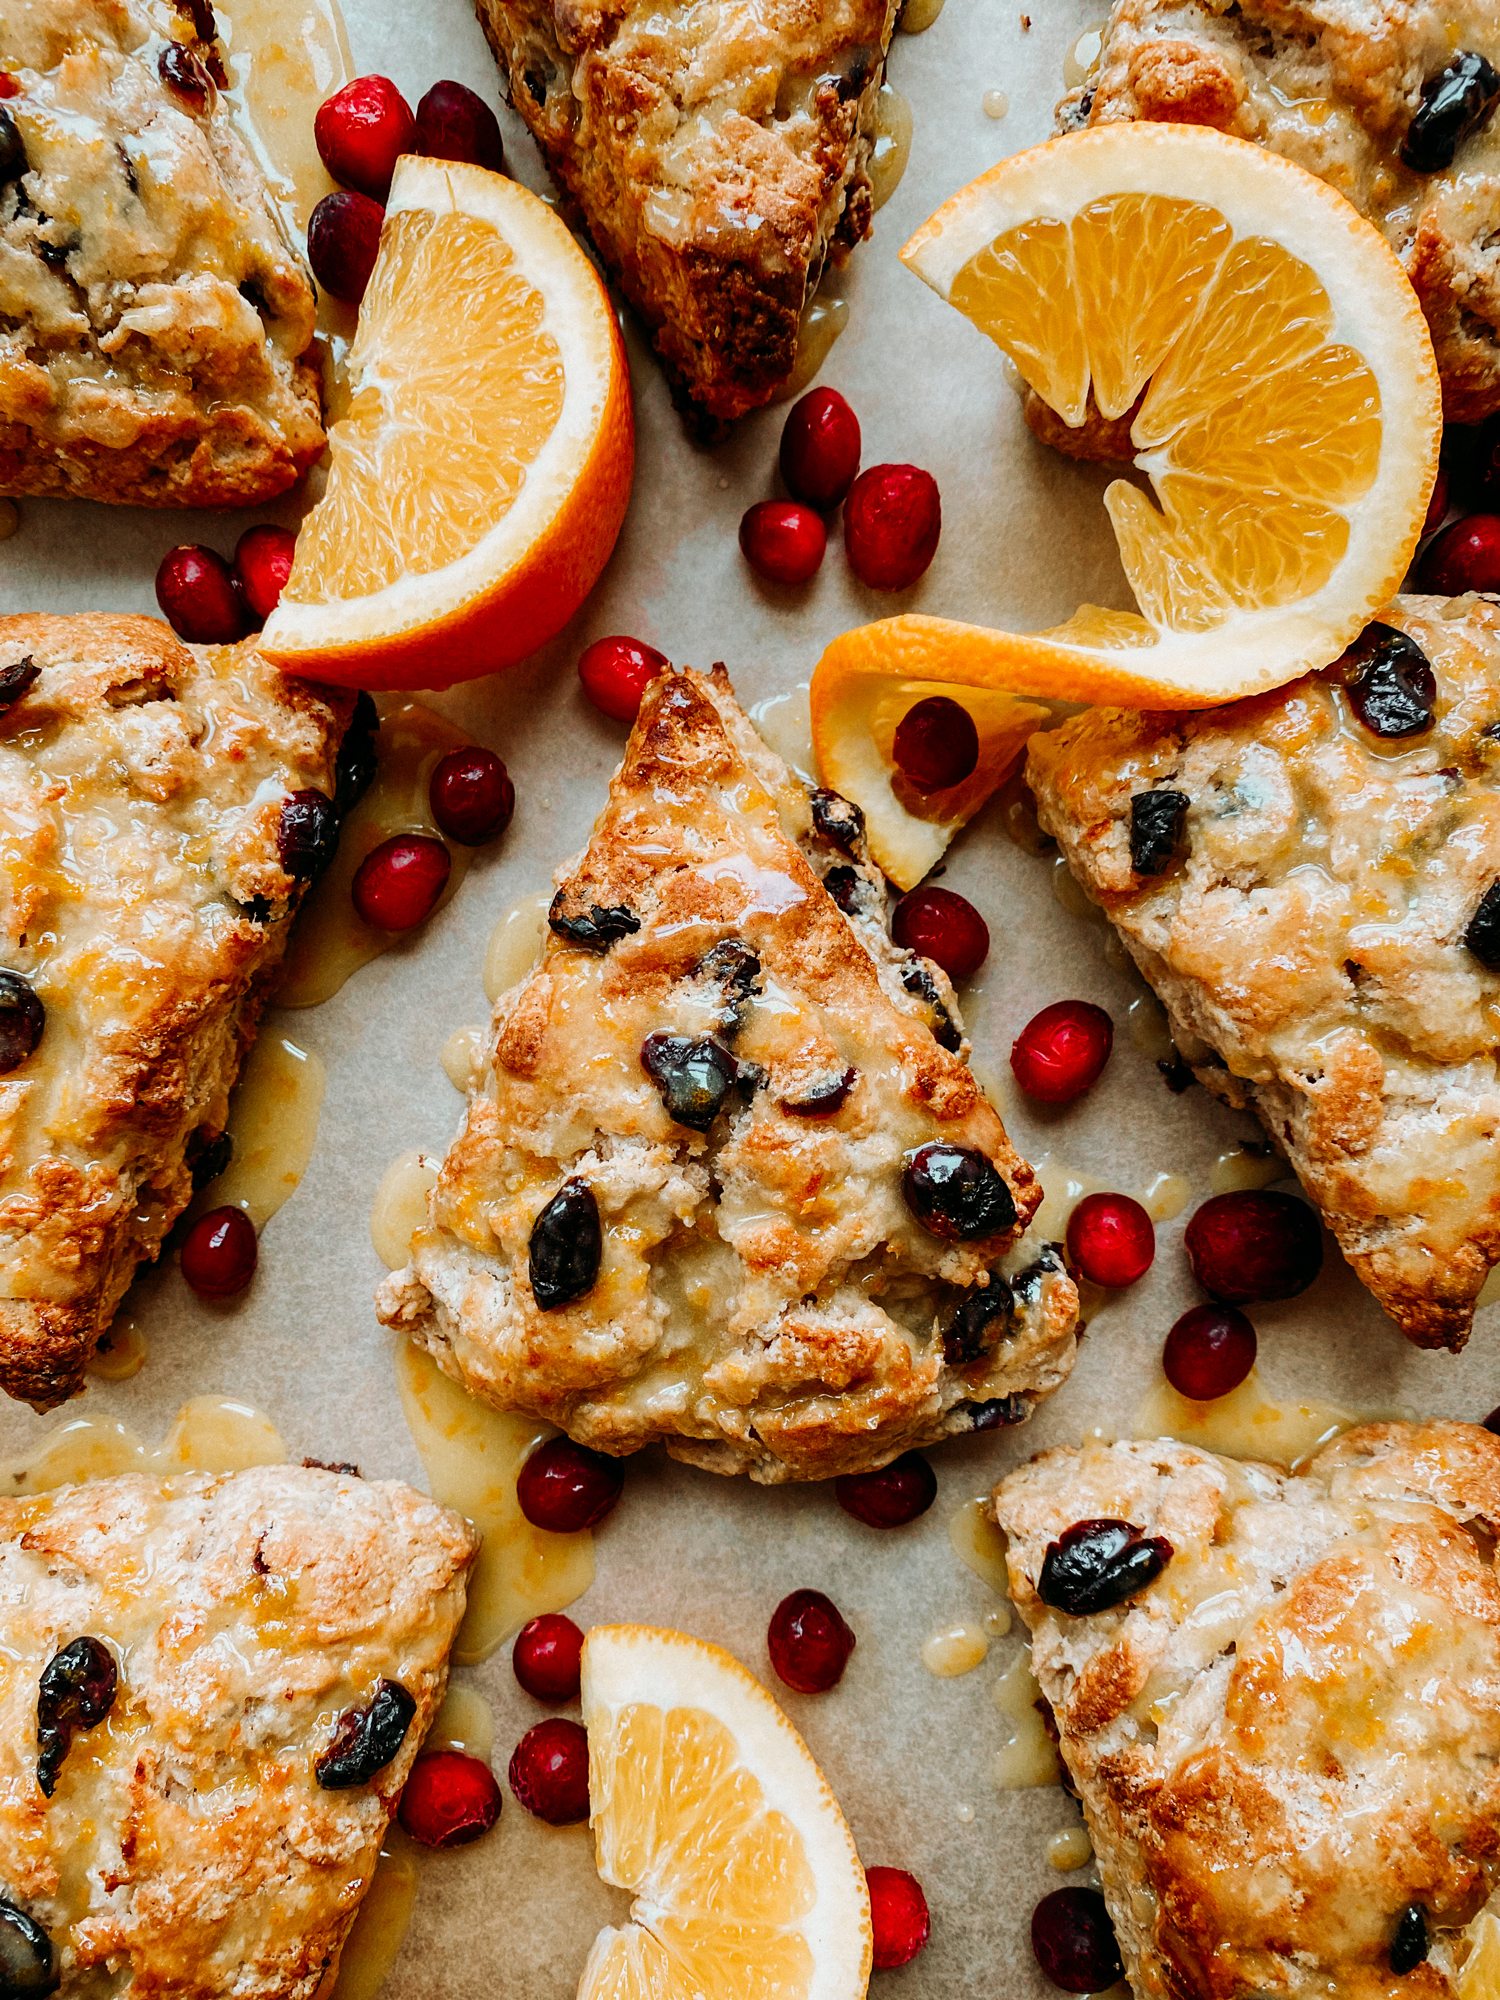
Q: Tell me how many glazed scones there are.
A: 8